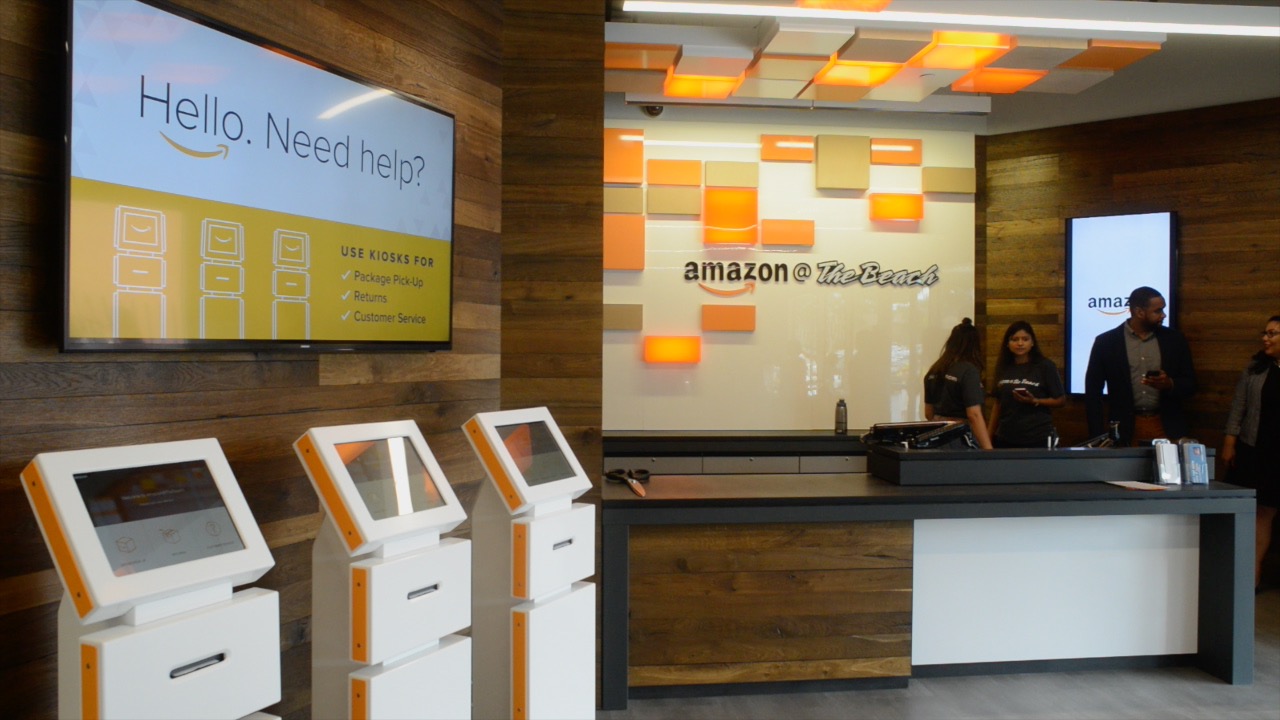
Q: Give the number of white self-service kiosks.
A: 3